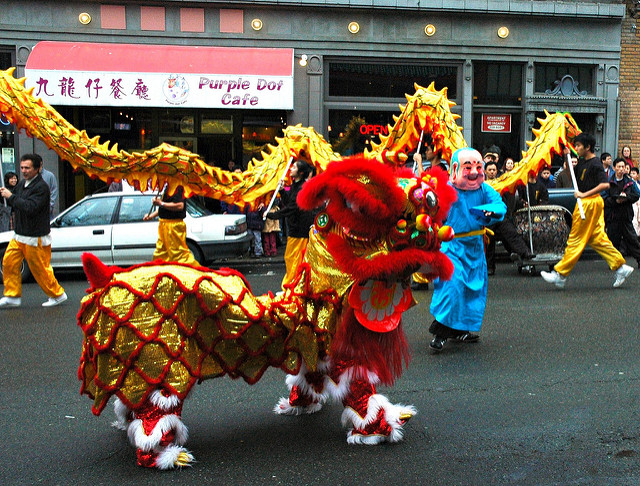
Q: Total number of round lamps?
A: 5